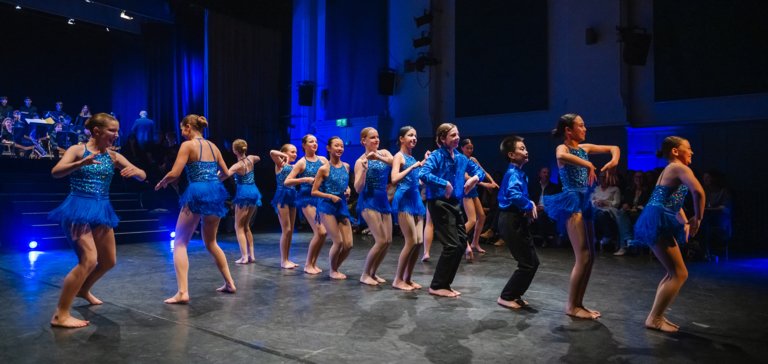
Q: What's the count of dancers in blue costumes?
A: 13